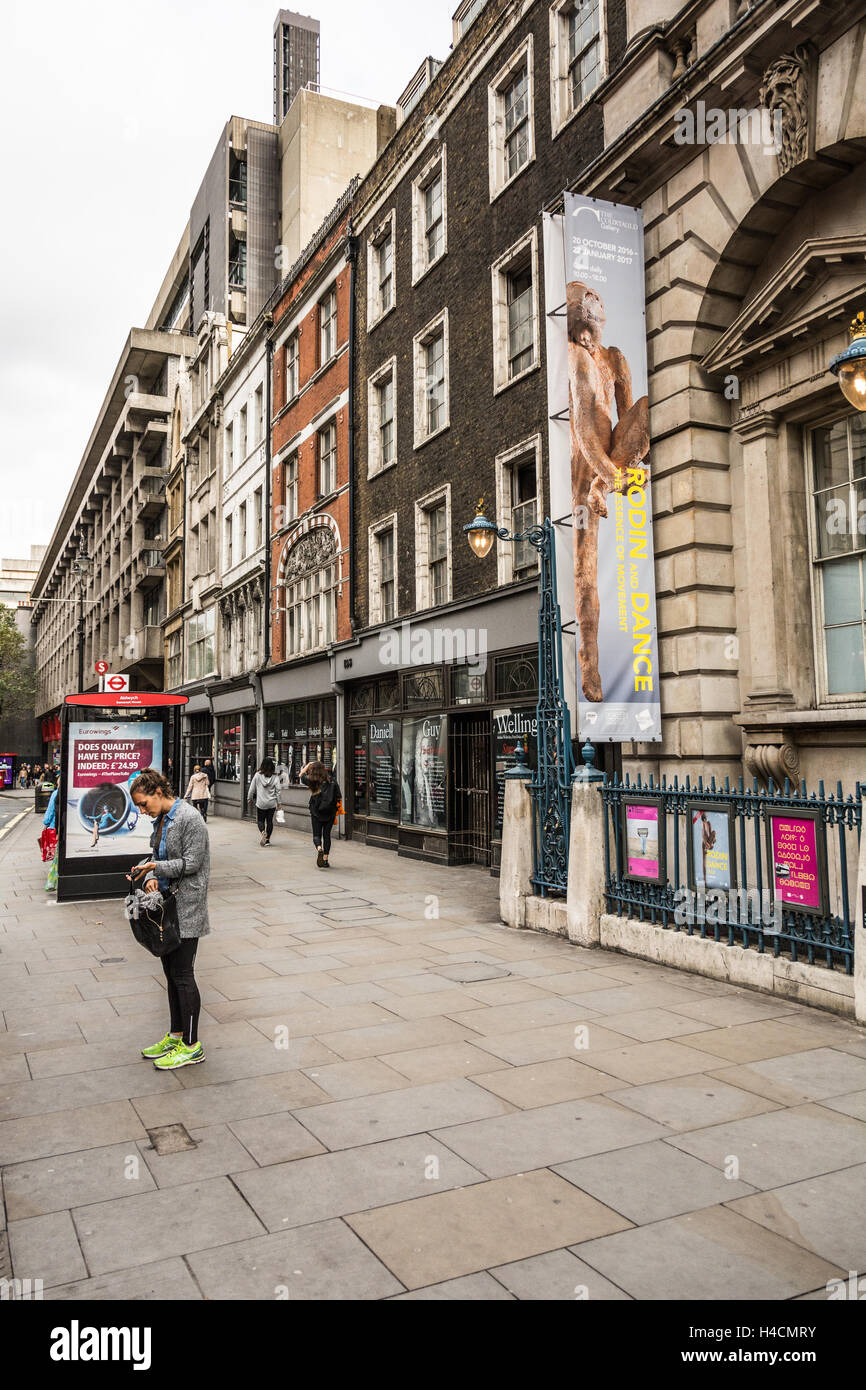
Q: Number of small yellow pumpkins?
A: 0